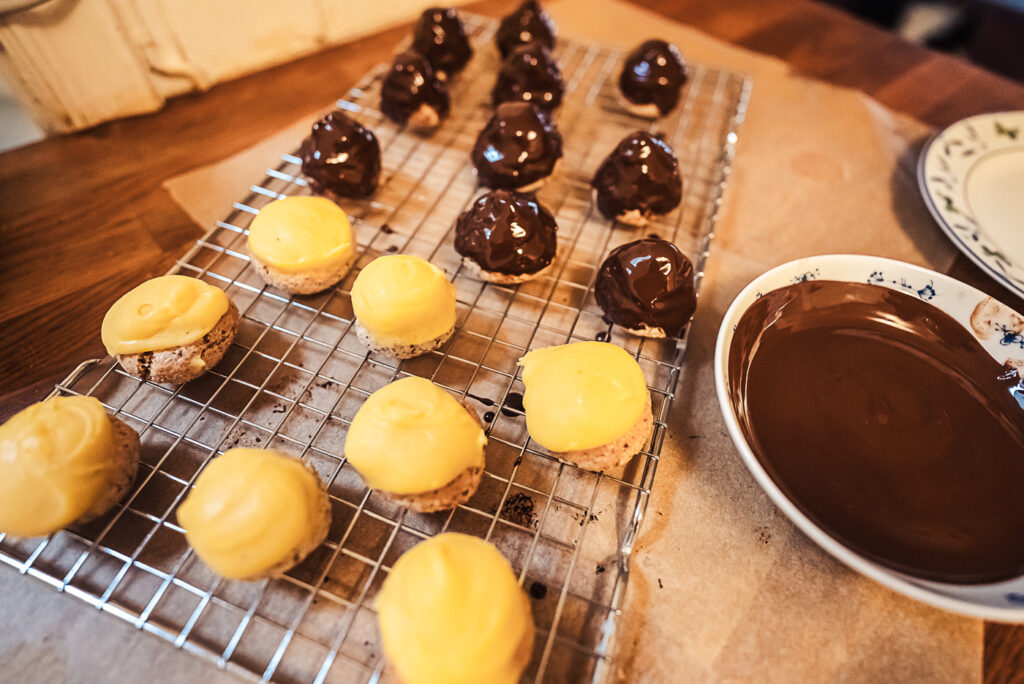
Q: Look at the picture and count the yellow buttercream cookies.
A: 8